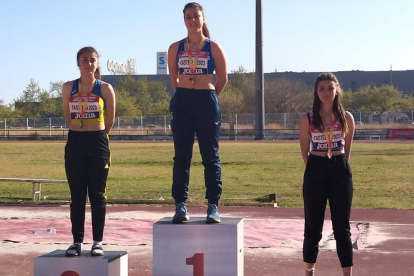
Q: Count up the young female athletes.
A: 3